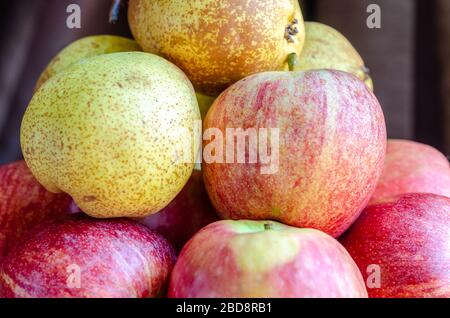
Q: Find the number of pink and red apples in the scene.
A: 7